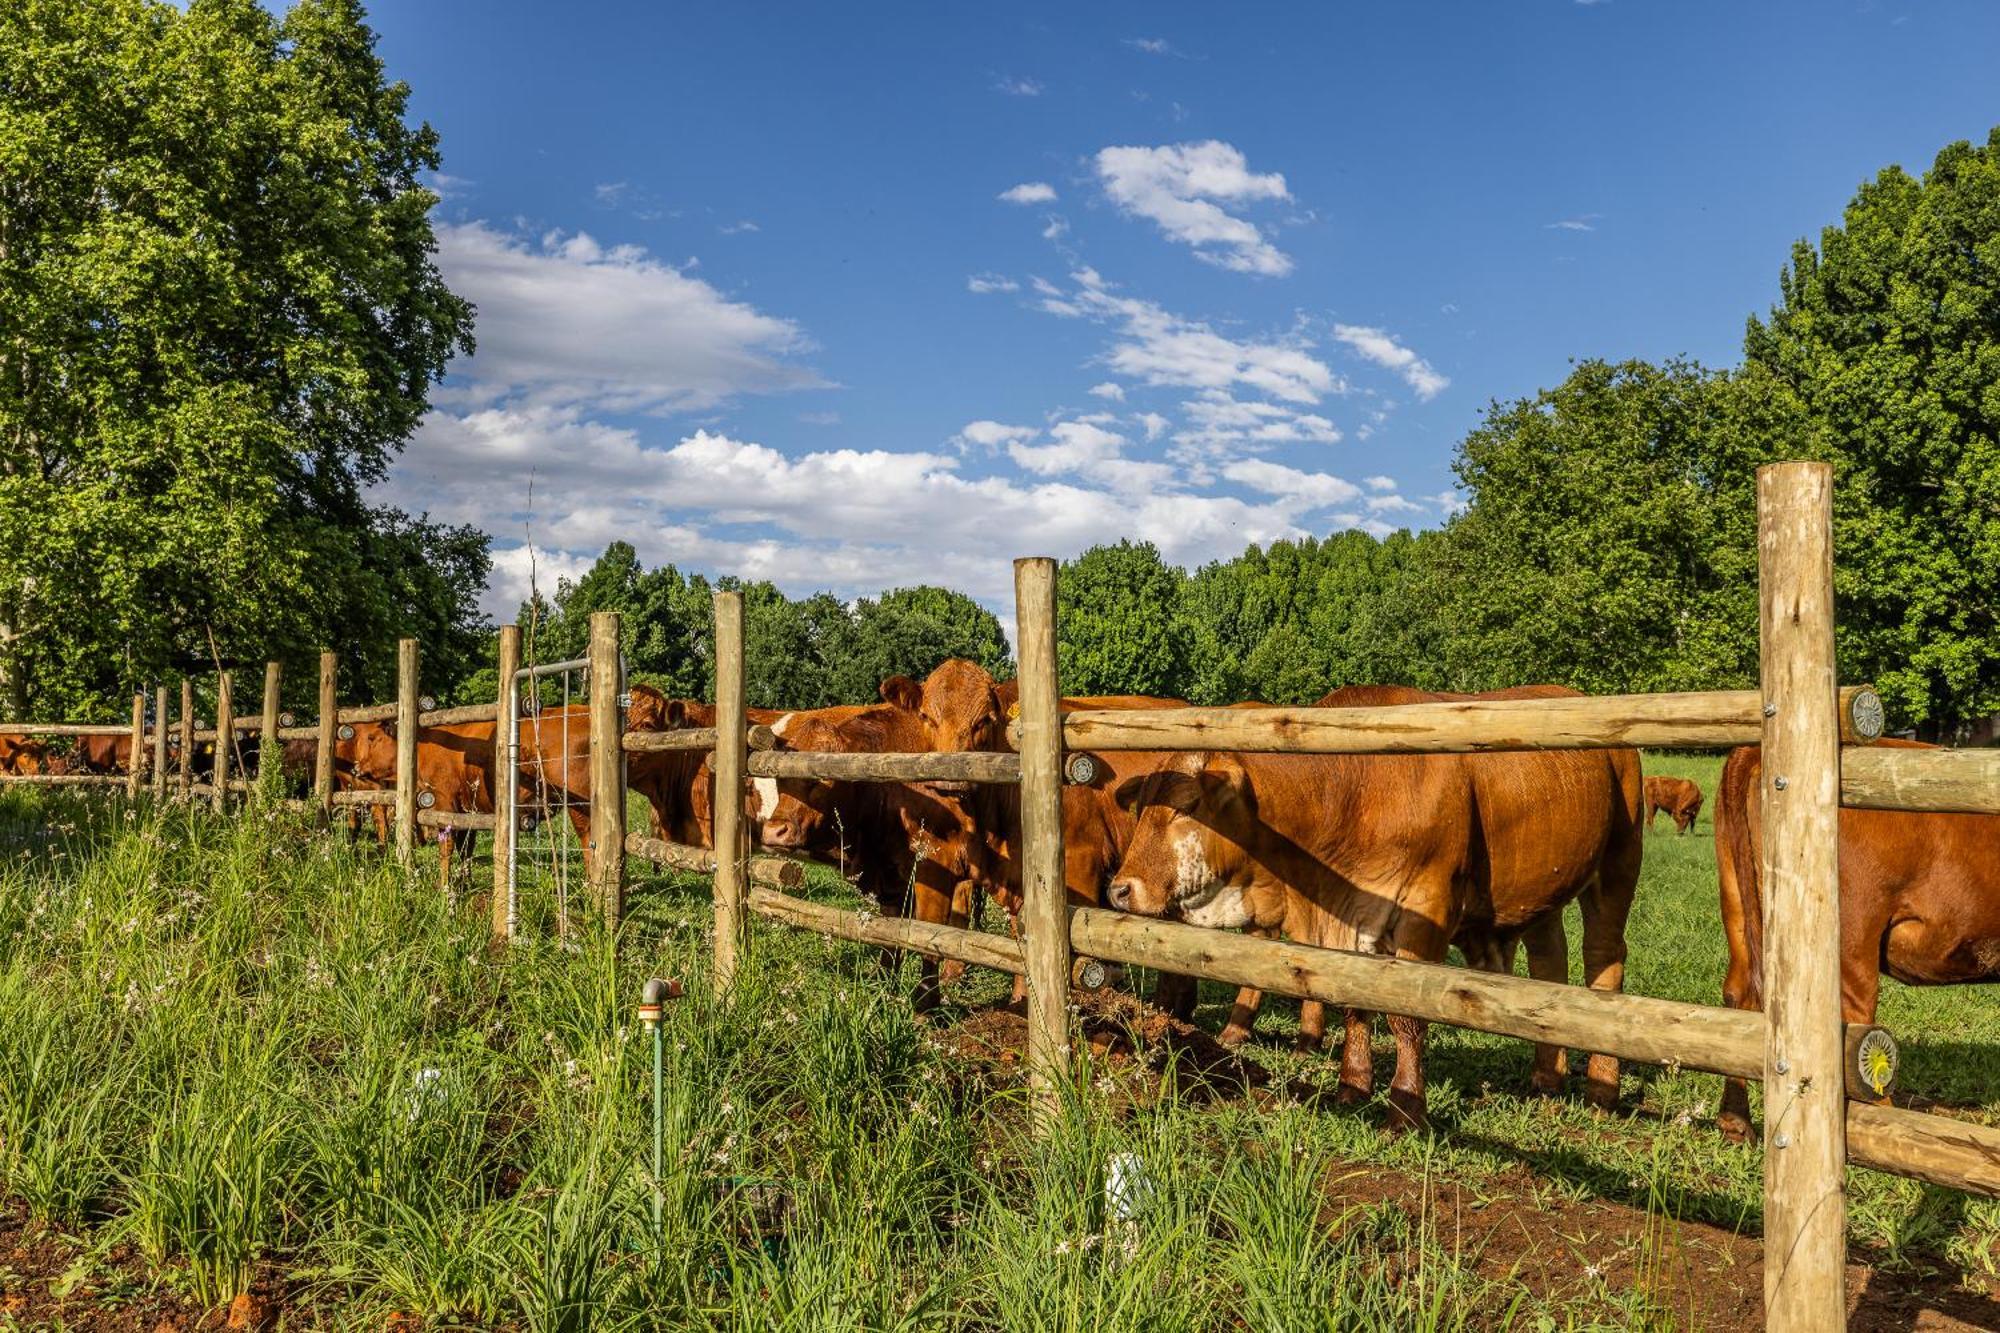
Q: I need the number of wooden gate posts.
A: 12